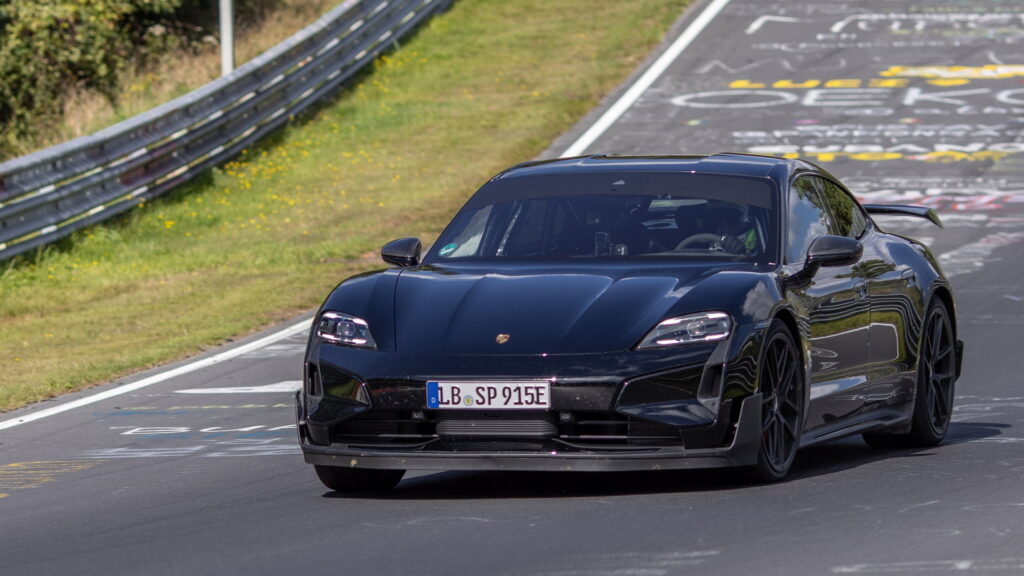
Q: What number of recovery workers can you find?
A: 0